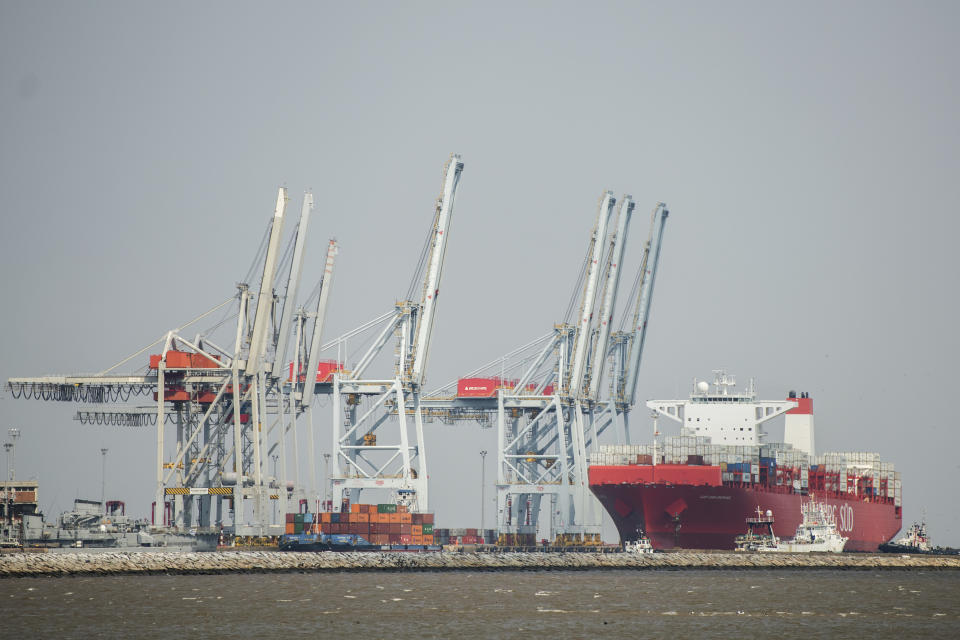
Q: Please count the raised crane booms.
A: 7